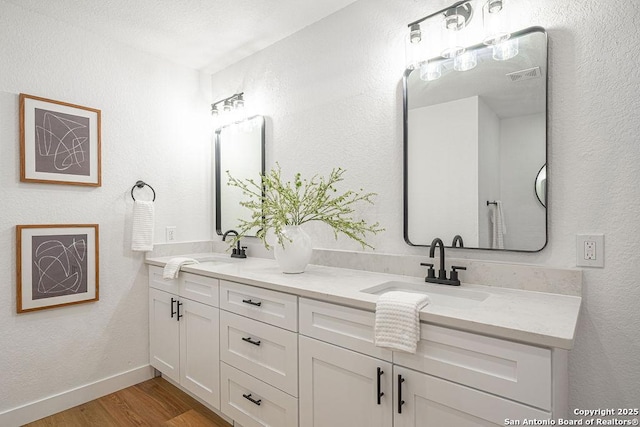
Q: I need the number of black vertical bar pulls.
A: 4